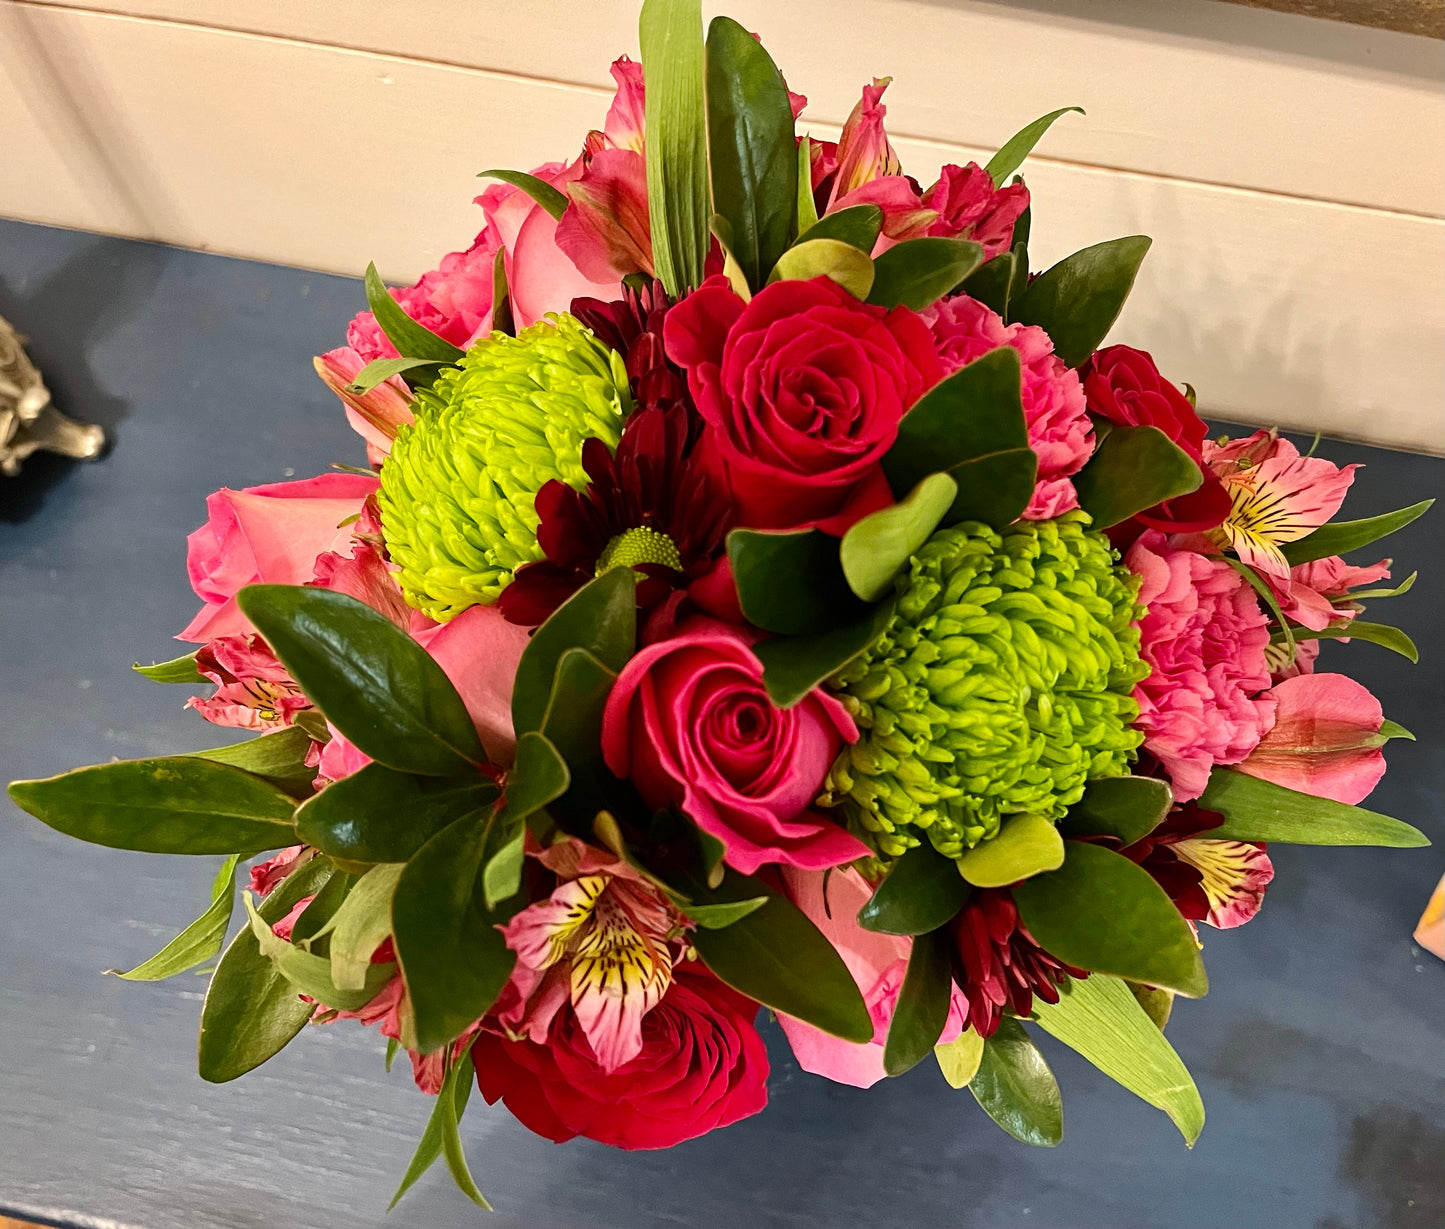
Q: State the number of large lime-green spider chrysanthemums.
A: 2